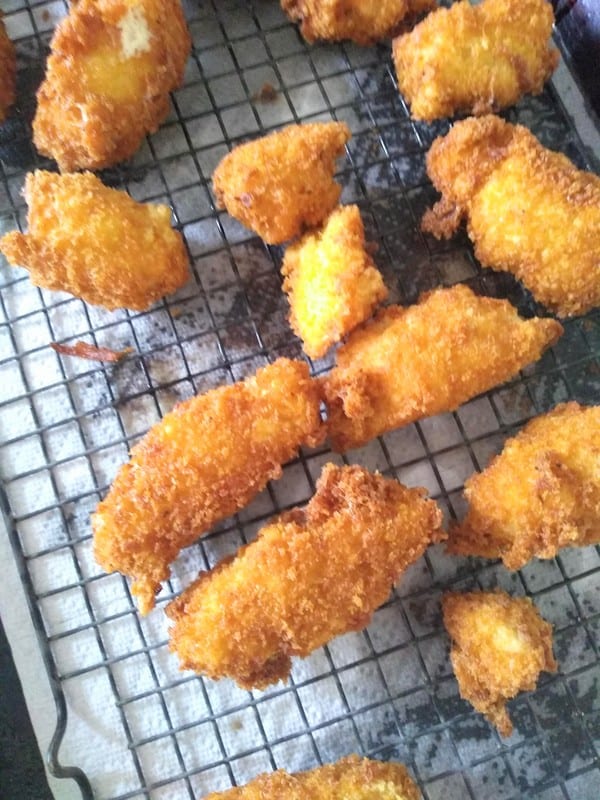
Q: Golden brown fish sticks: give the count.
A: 14